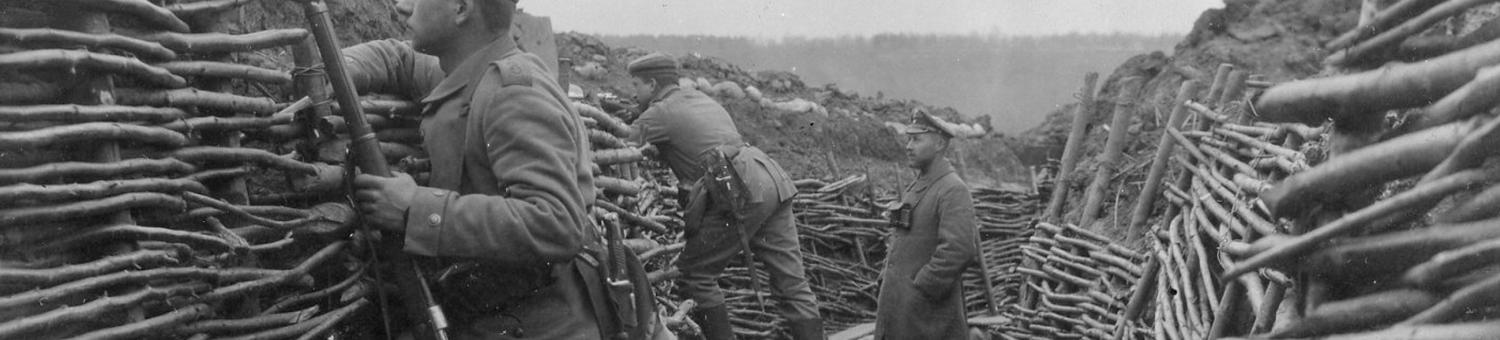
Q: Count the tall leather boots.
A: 2